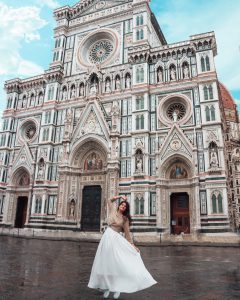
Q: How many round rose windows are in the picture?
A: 3